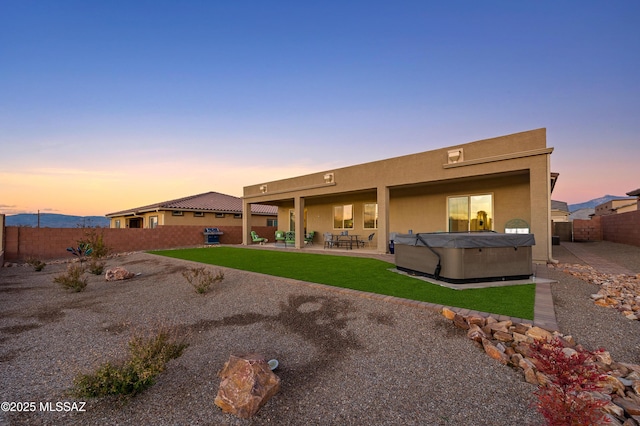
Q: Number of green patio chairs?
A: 4